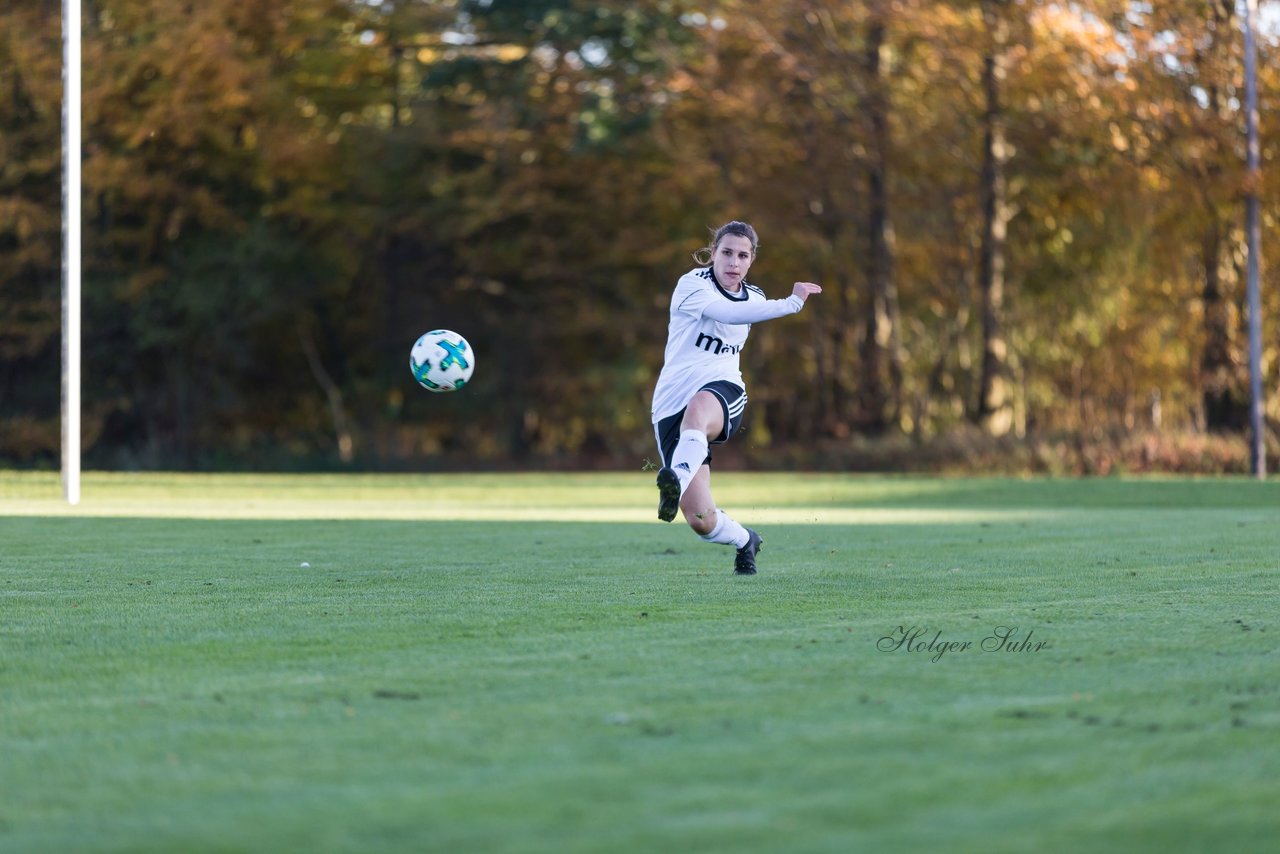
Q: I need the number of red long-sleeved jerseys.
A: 0